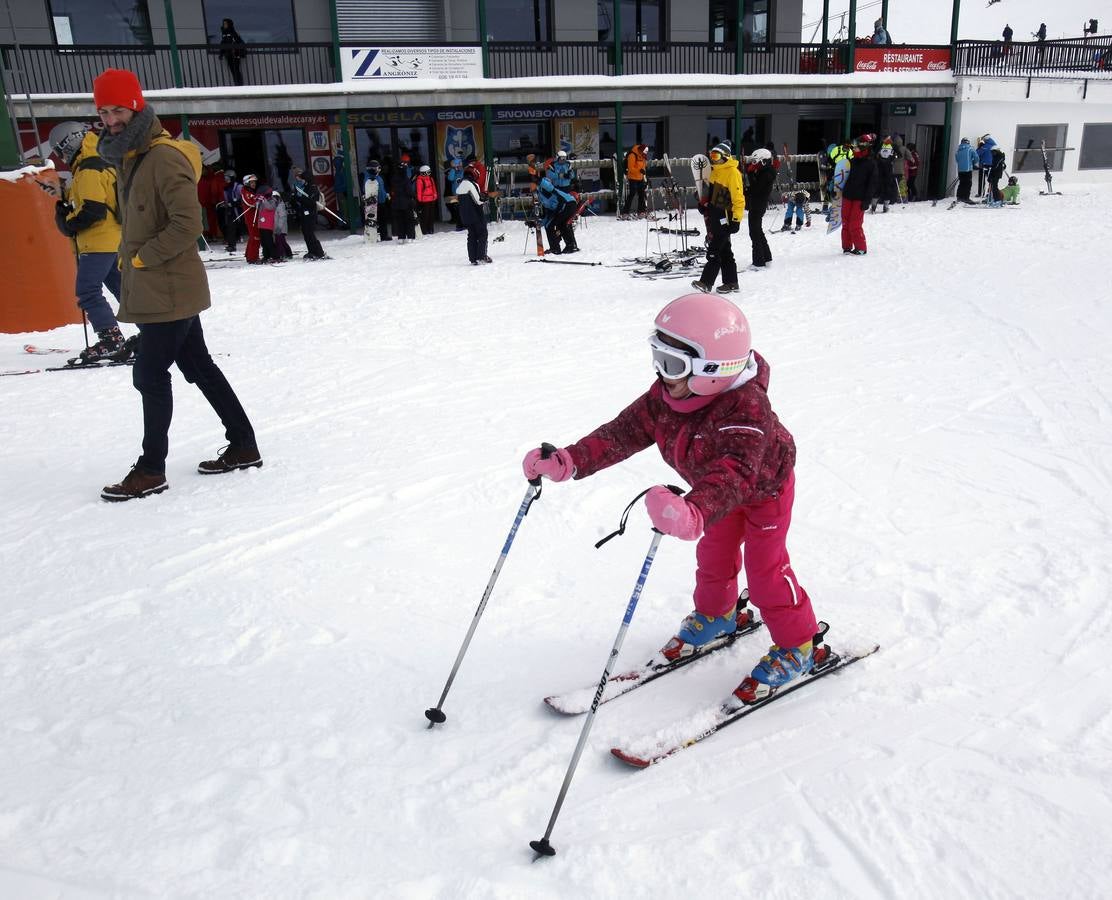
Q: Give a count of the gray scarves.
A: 1